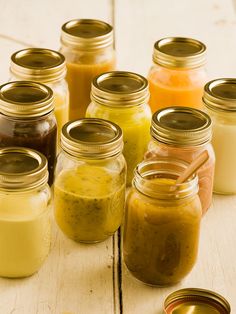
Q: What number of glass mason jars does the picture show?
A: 10